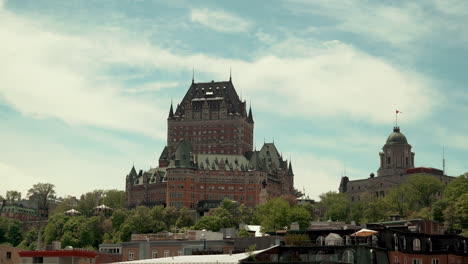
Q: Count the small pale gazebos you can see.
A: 2